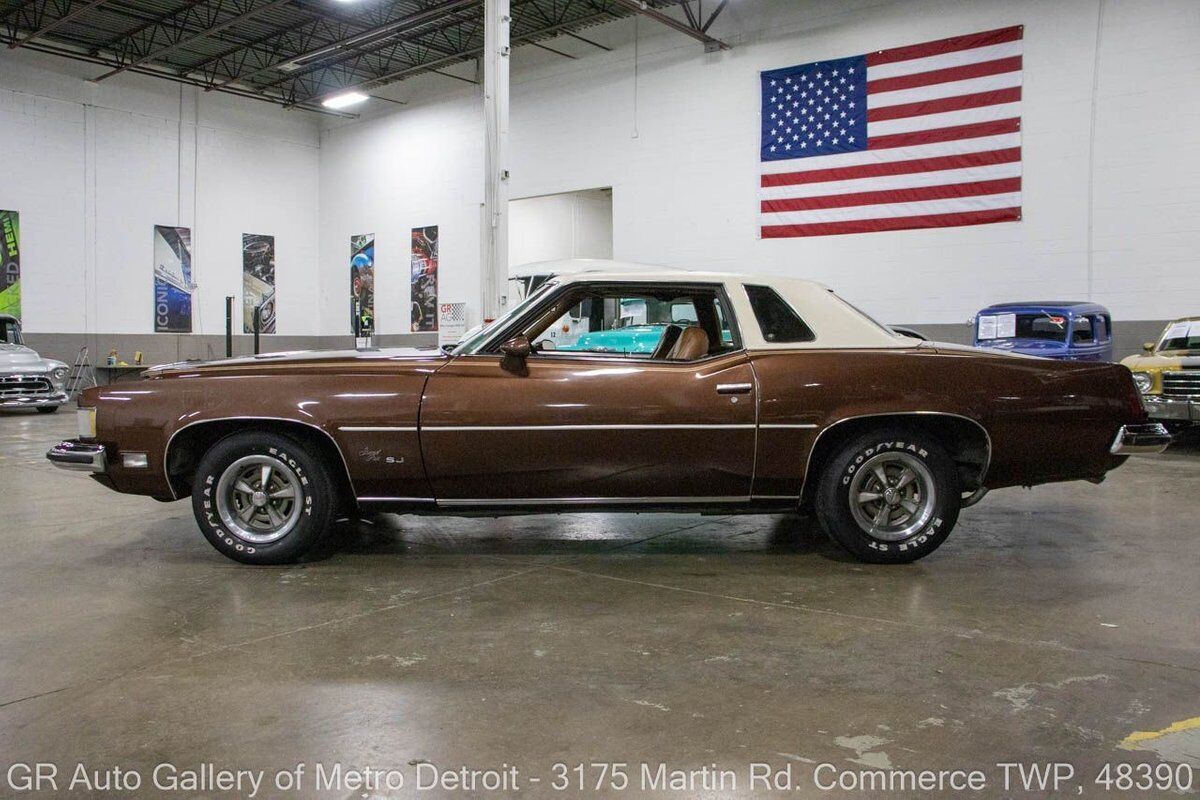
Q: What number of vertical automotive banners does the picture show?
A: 5